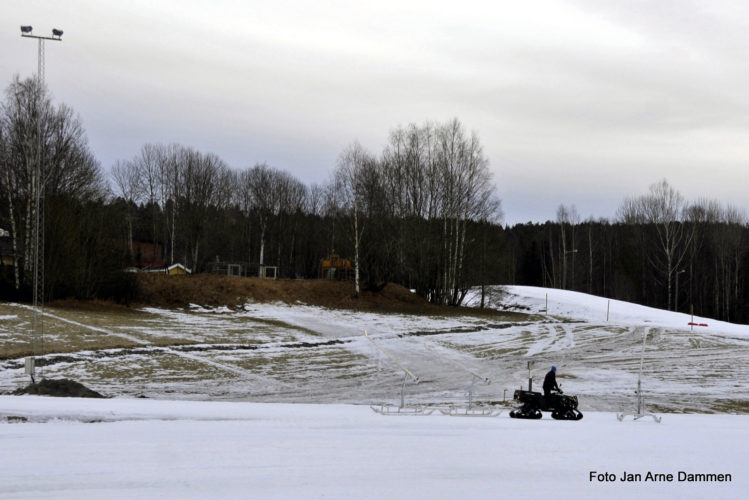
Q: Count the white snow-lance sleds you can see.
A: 3